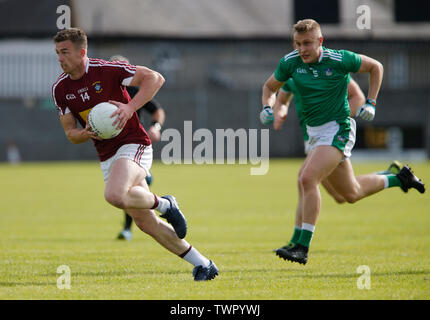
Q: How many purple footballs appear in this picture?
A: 0